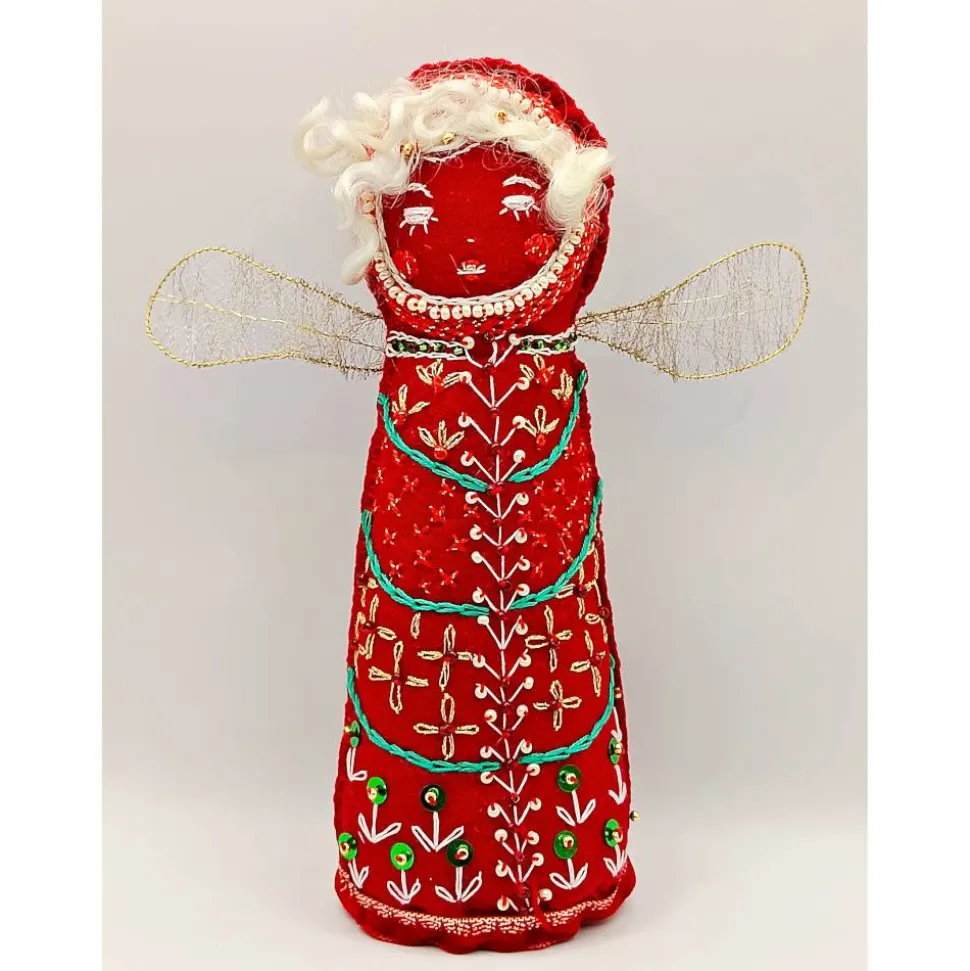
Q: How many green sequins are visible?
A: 10